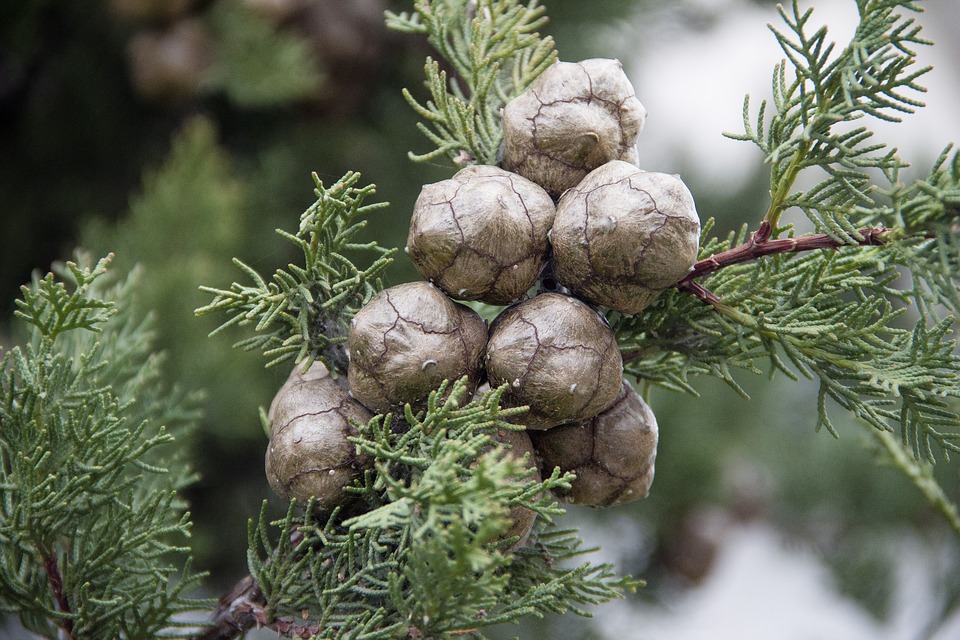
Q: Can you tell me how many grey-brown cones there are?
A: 8